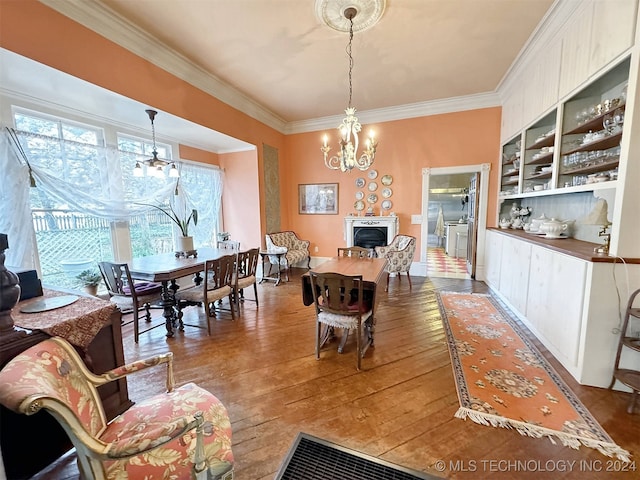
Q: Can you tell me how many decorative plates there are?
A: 9